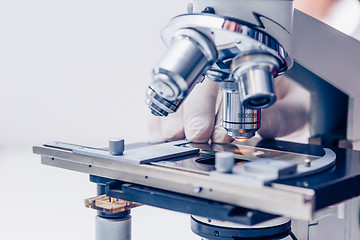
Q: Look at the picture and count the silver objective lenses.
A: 4